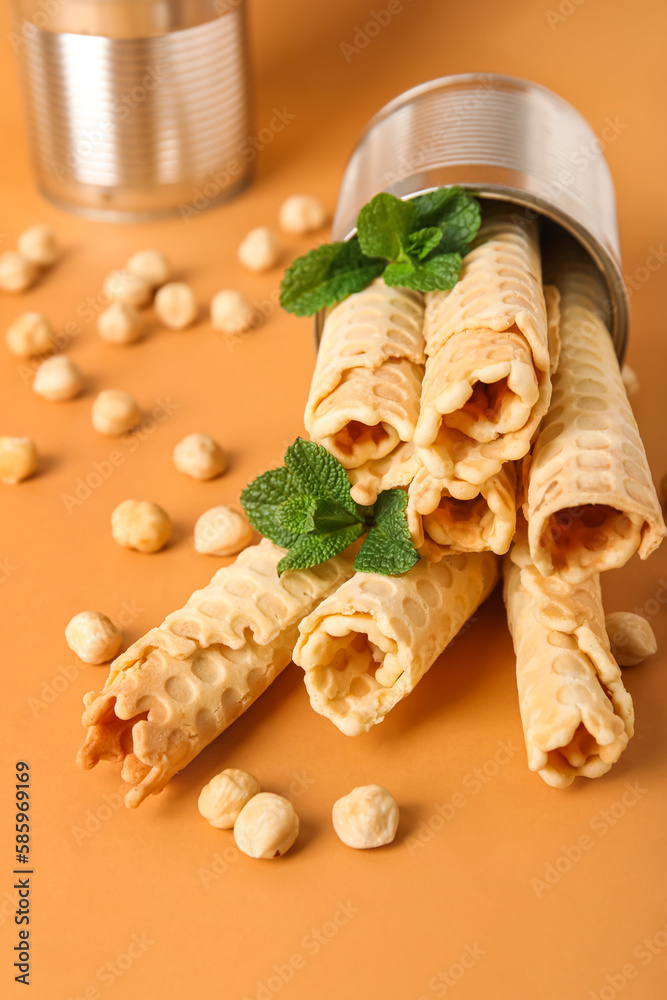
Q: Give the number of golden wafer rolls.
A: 7